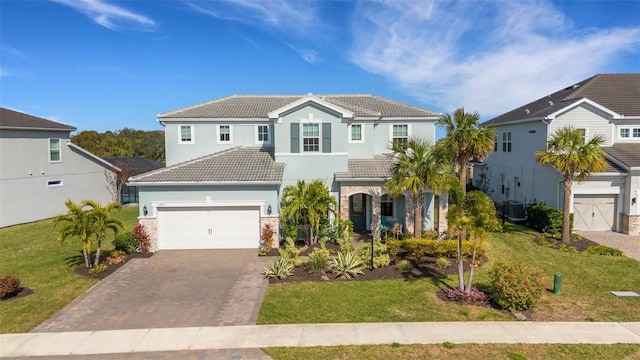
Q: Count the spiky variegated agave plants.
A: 2